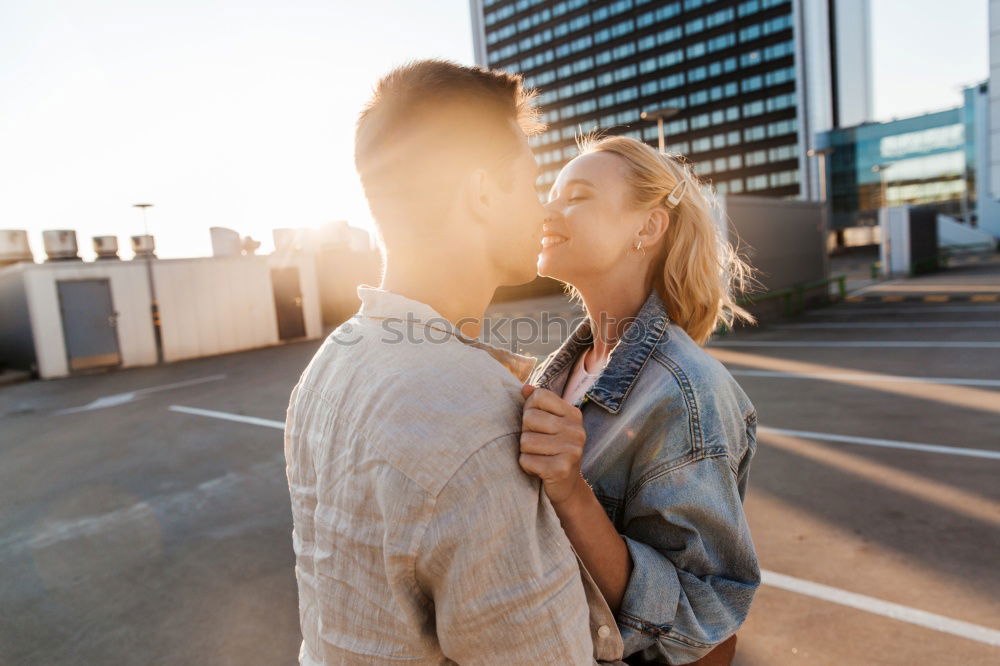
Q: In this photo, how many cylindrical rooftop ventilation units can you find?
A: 4